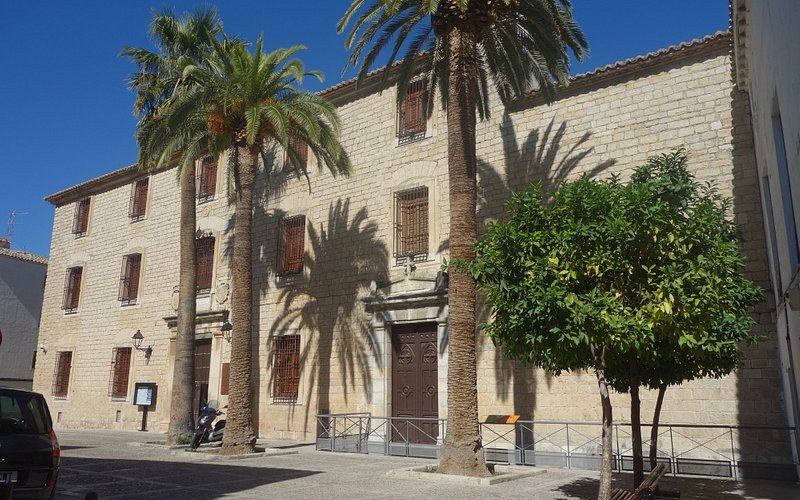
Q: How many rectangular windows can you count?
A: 13